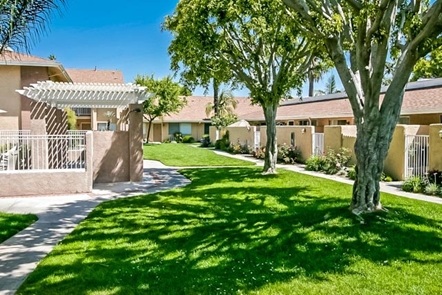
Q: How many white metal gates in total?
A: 3